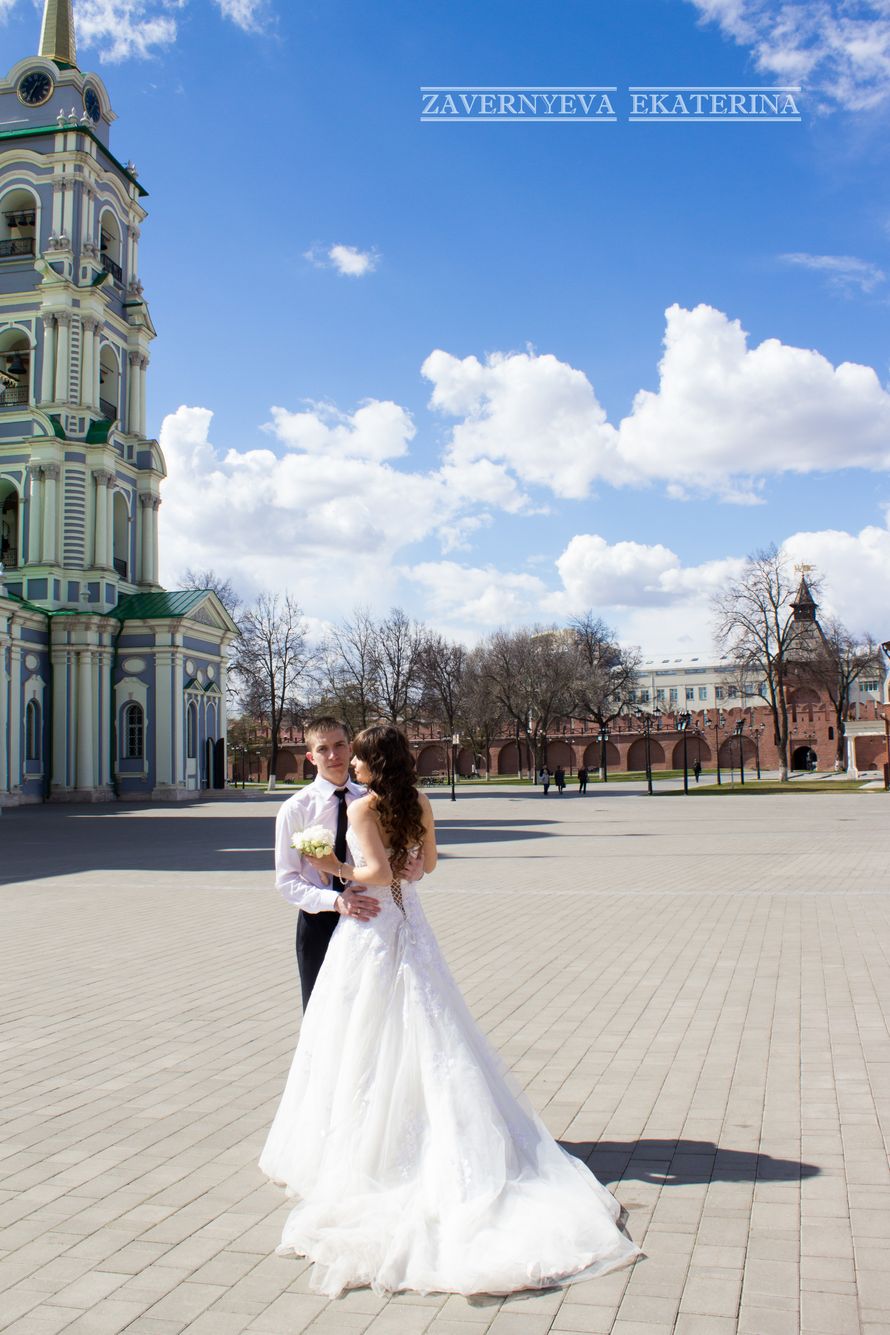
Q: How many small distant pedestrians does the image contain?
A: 4